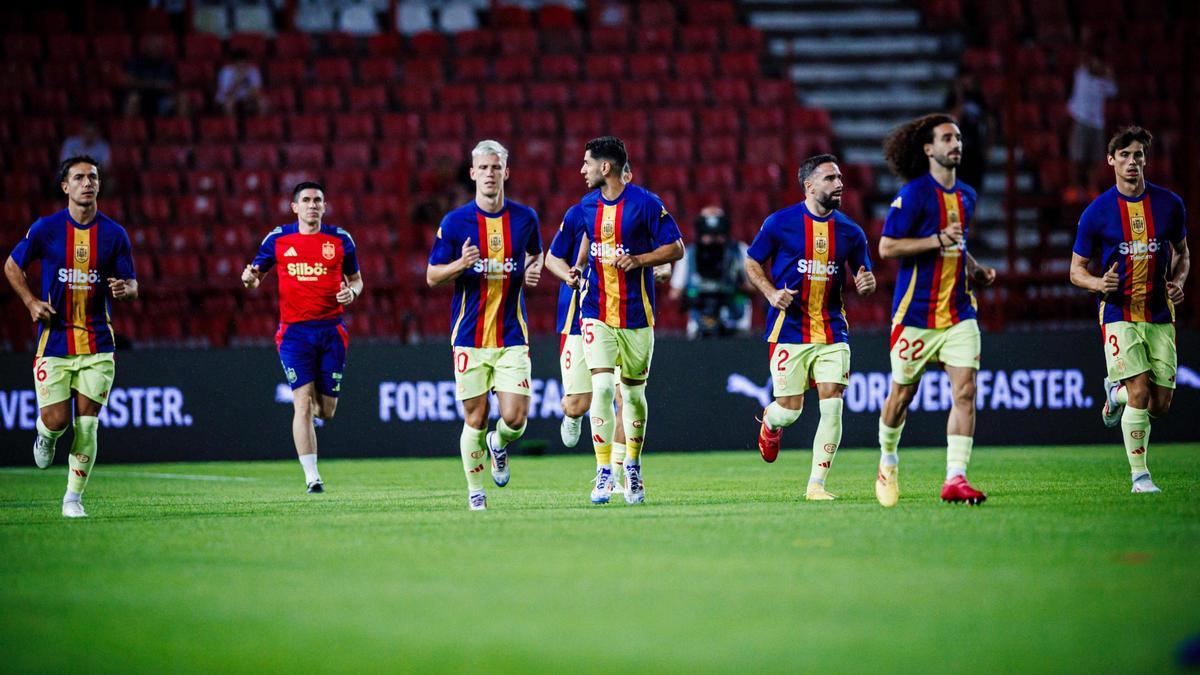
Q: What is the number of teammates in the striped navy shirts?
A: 7